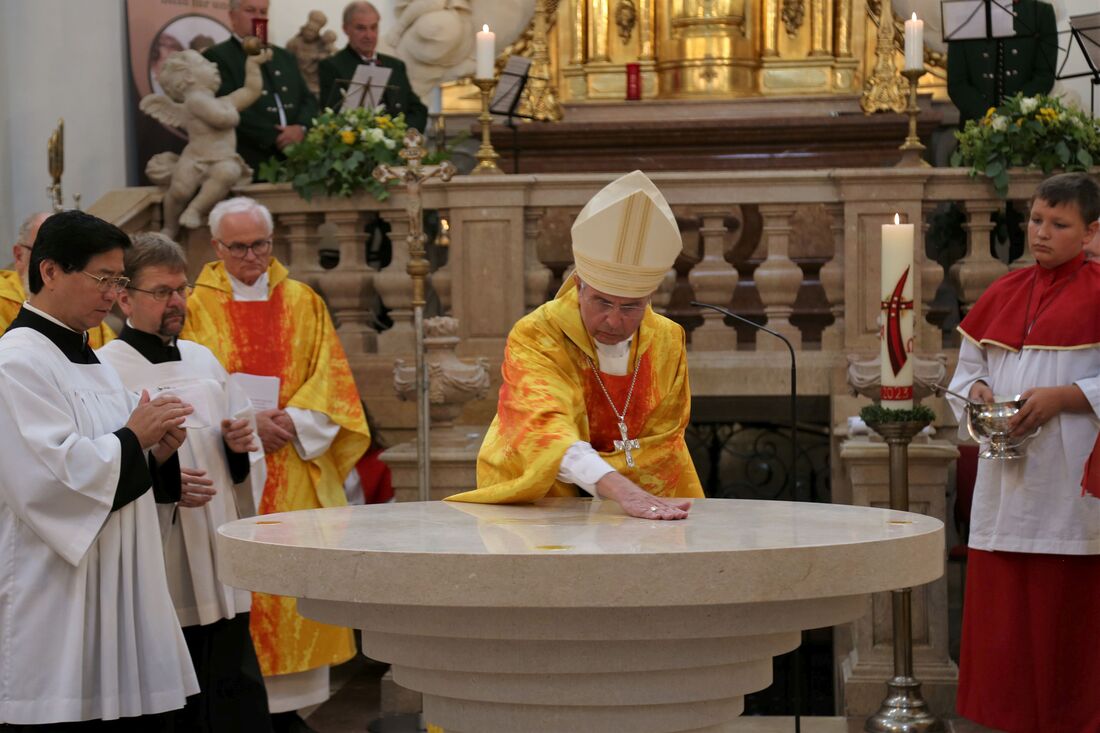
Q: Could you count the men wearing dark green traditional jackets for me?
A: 3